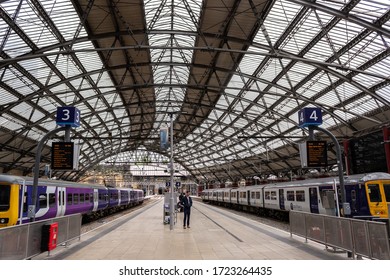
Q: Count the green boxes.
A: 0